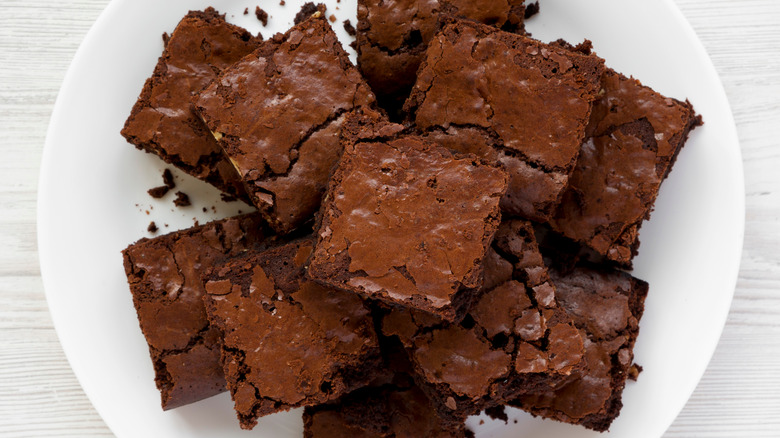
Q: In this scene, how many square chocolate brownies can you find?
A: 11